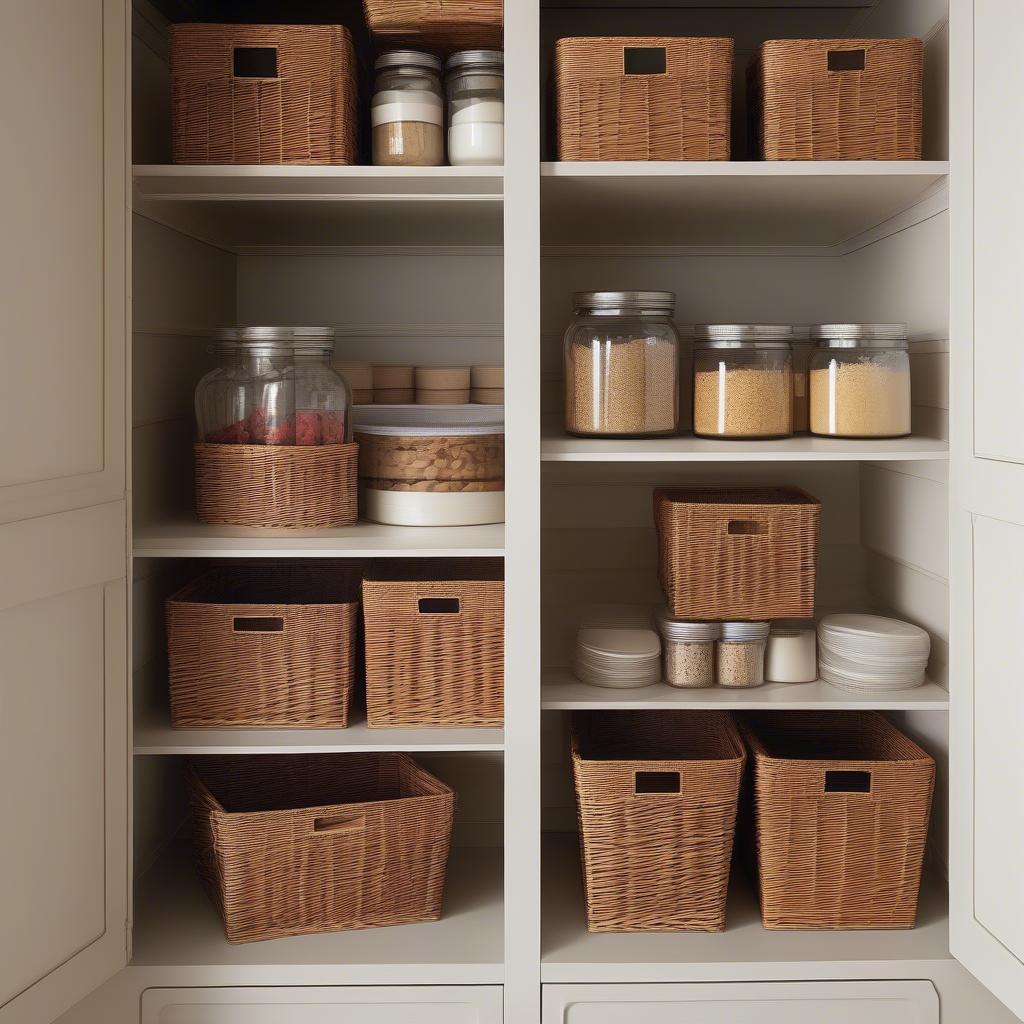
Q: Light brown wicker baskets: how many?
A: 11